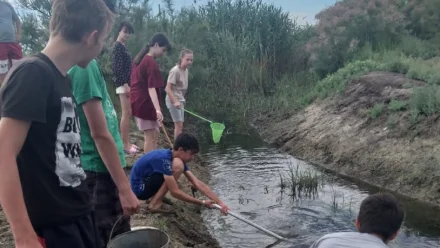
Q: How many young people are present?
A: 8